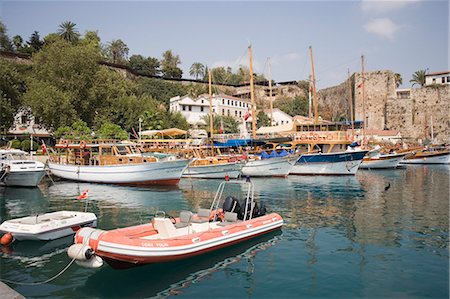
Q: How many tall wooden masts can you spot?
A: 6